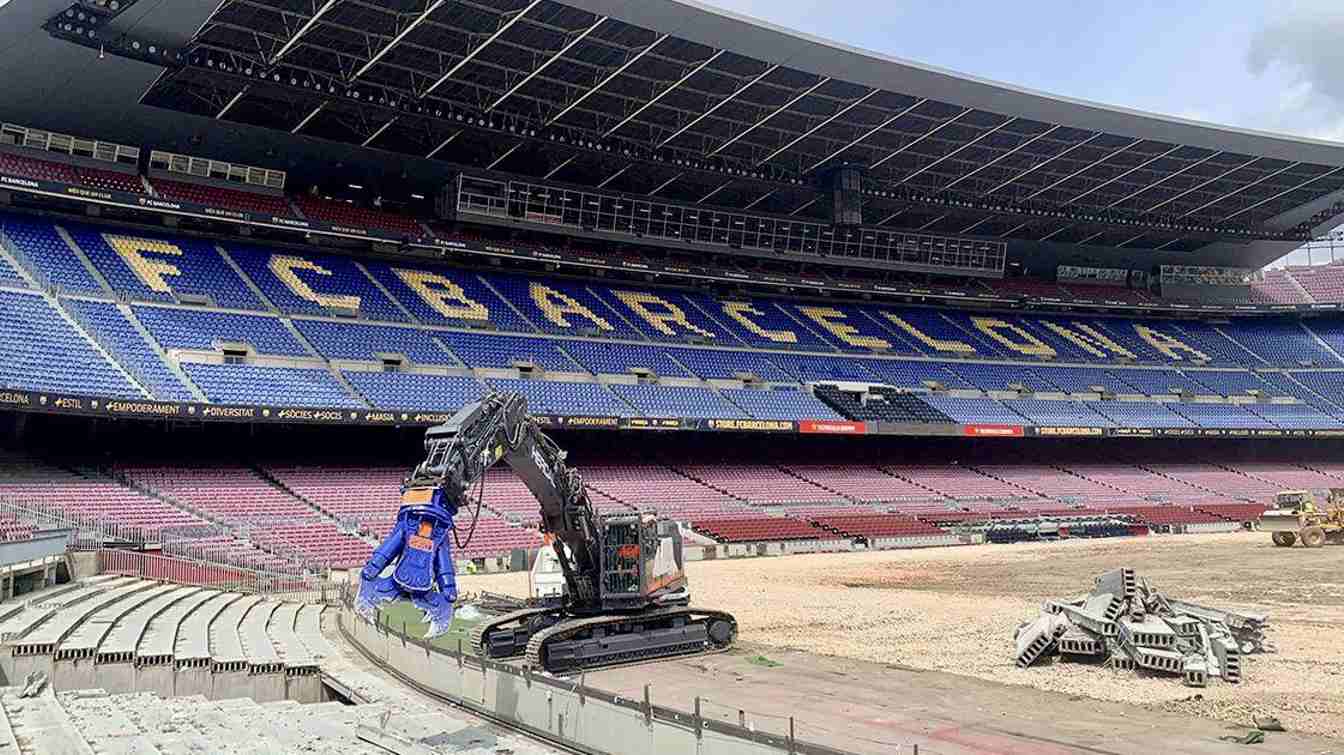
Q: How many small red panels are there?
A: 2